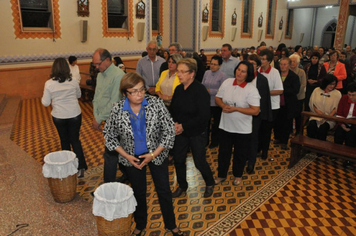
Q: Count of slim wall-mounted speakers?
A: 7